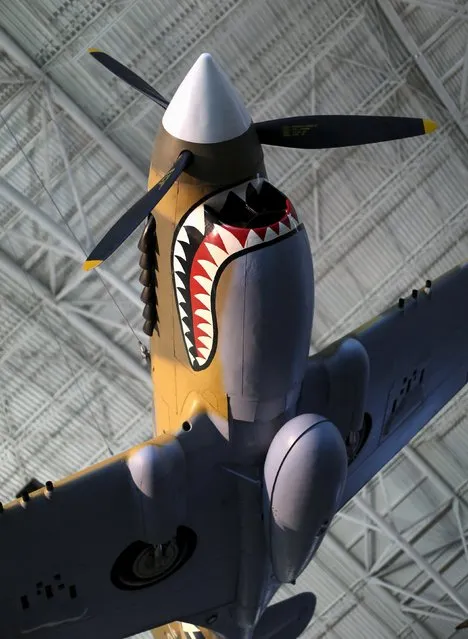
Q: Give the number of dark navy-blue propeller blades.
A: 3